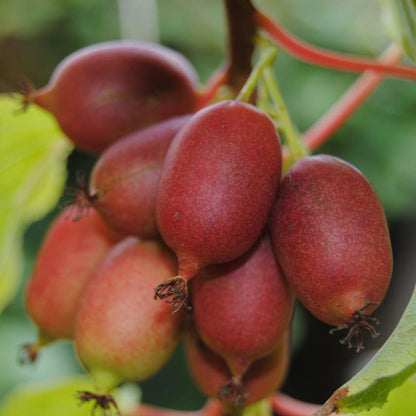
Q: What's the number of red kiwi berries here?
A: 8